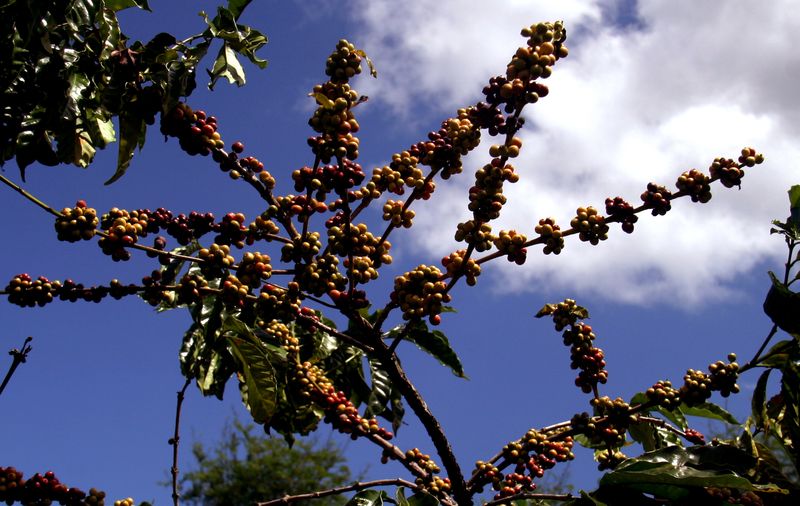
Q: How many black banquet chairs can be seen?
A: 0